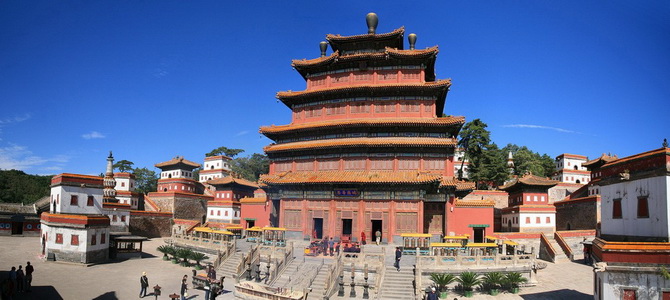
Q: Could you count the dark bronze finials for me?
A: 3